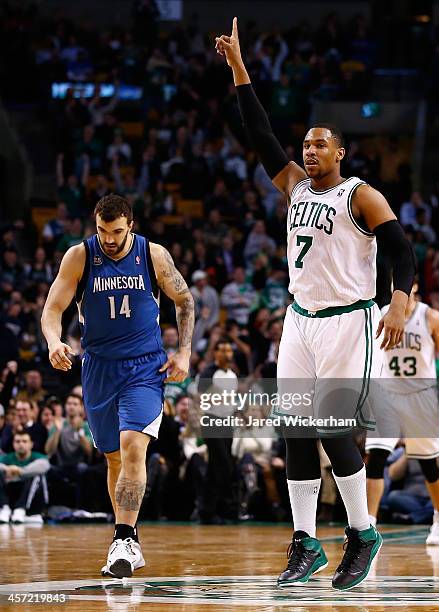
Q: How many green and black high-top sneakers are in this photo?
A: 2